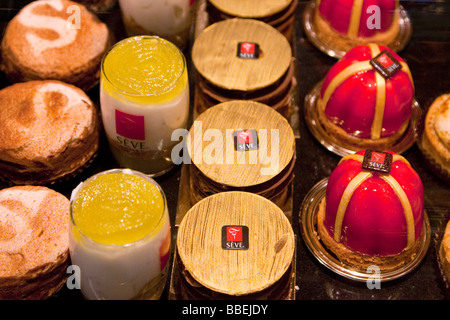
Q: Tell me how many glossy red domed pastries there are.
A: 3